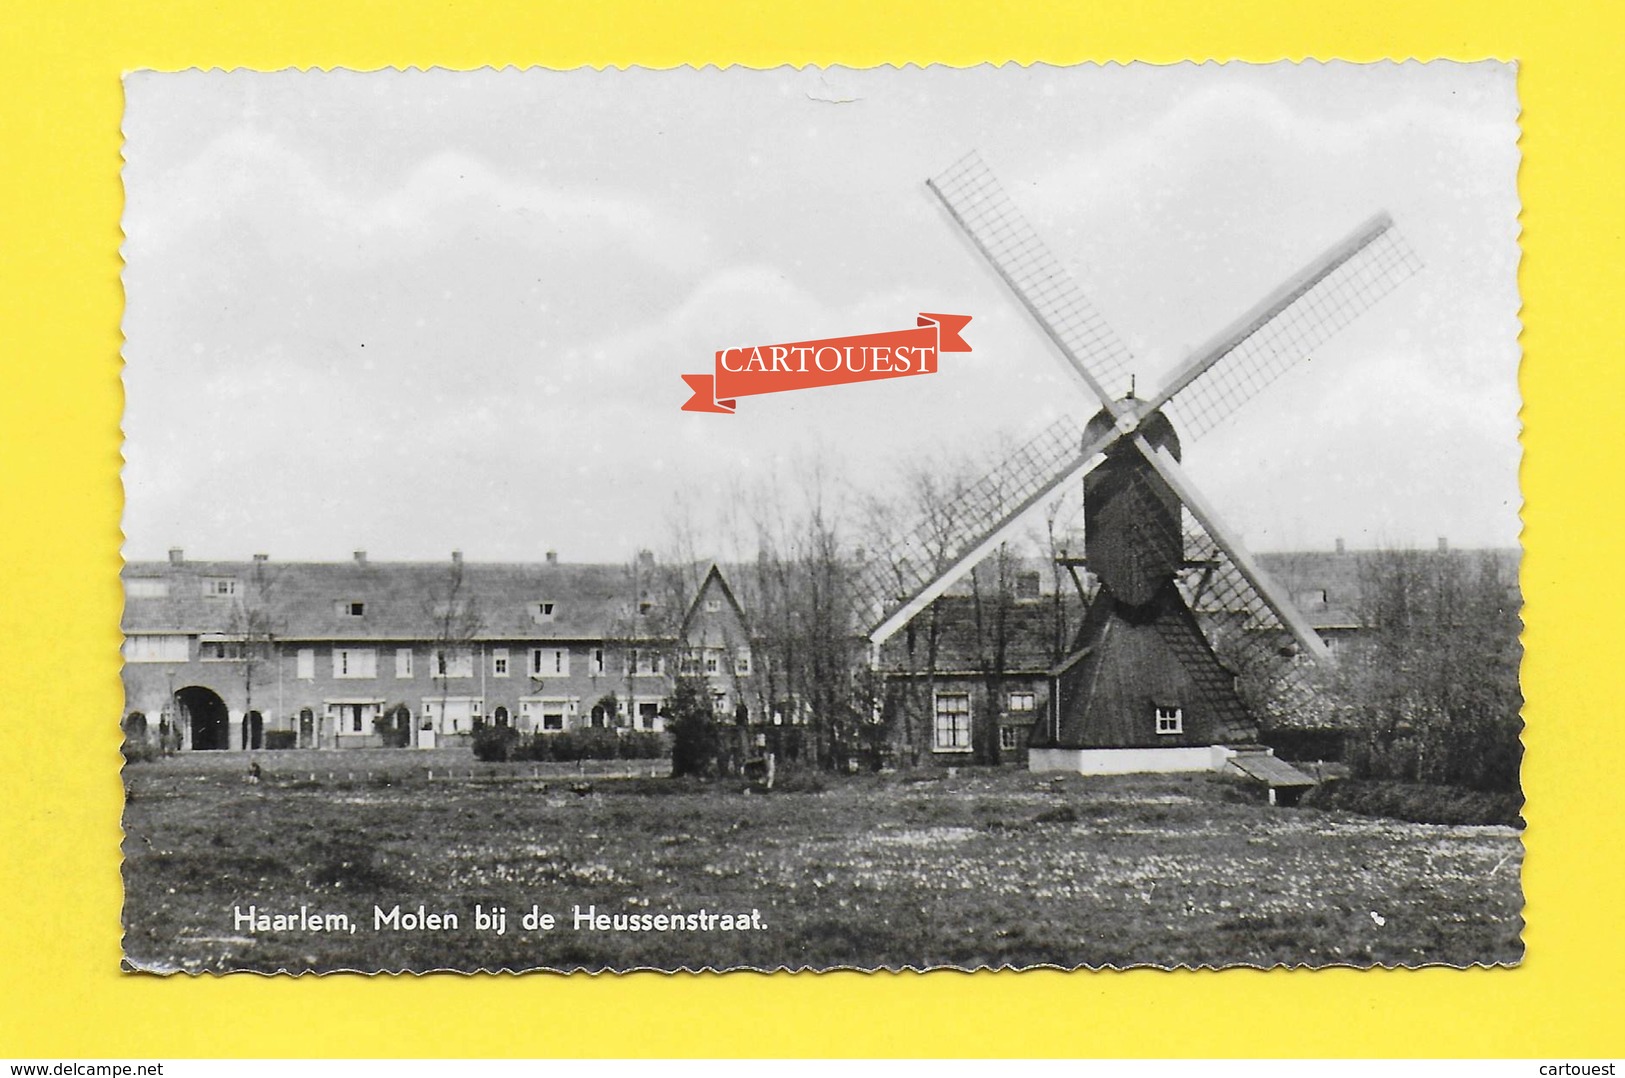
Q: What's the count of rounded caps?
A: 1